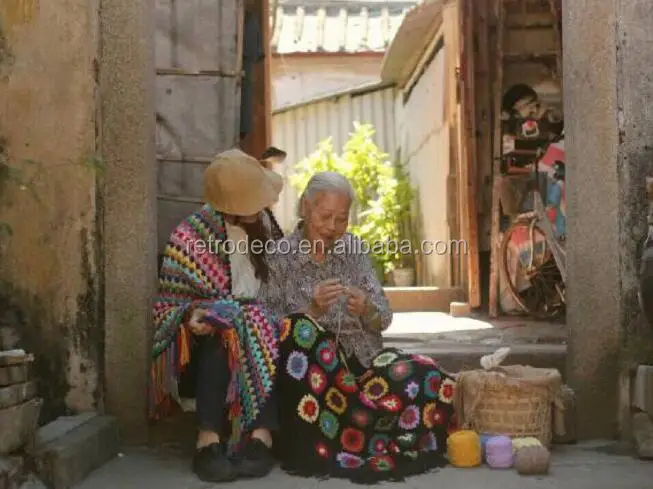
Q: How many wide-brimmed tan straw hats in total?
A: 1